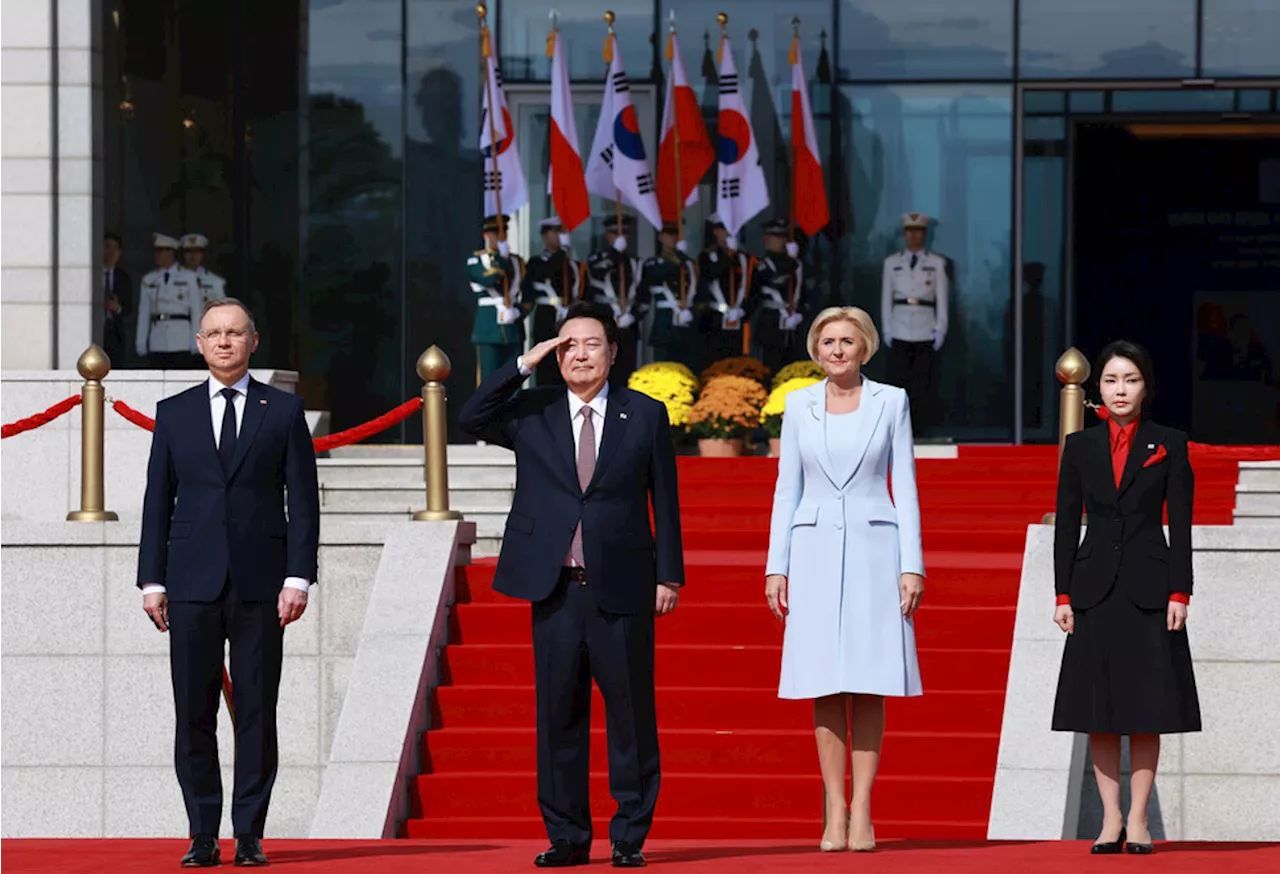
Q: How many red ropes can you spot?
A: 3